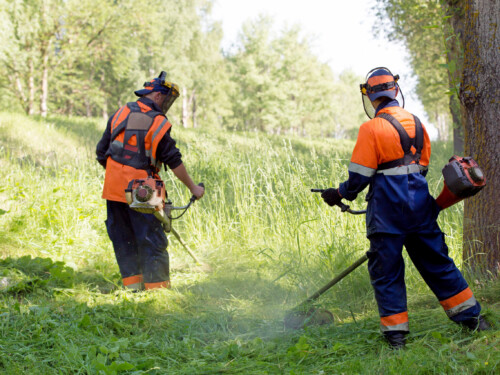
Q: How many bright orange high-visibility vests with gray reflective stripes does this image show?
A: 1